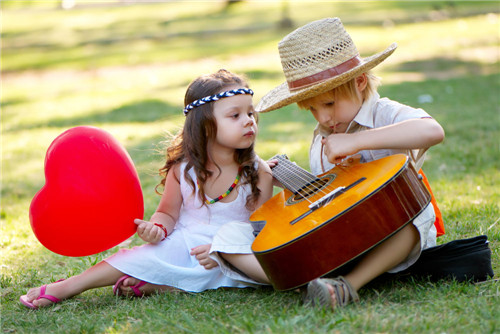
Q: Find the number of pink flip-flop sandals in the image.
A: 2